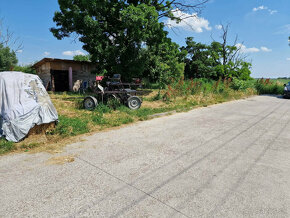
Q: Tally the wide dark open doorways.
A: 1